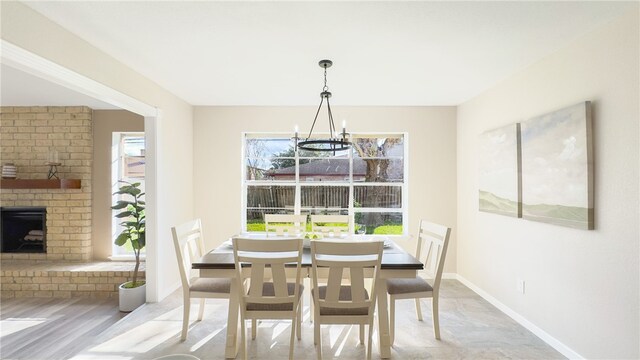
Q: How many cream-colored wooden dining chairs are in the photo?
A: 6